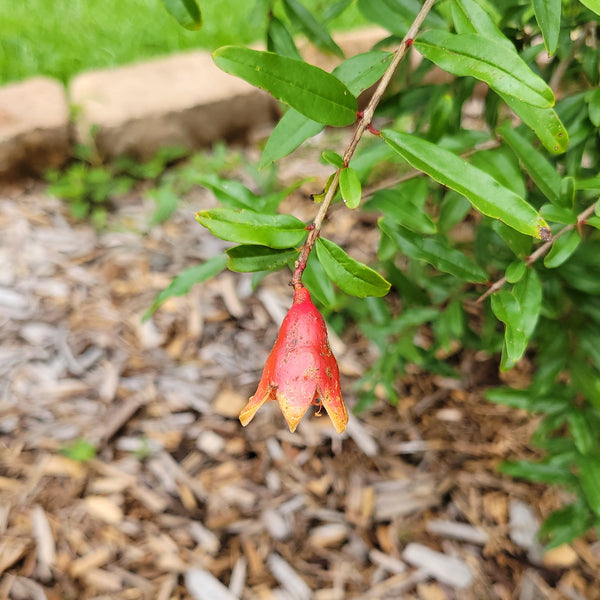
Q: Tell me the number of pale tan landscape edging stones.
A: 3